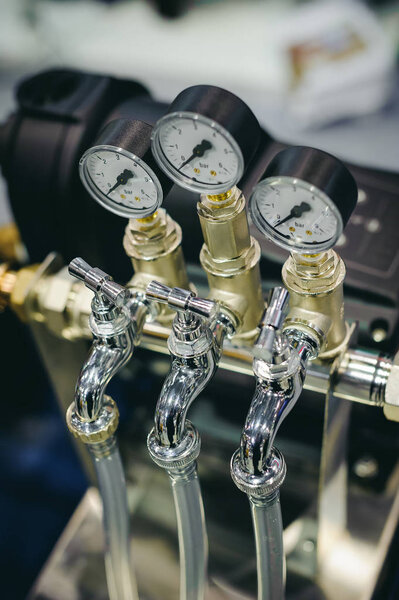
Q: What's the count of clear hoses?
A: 3